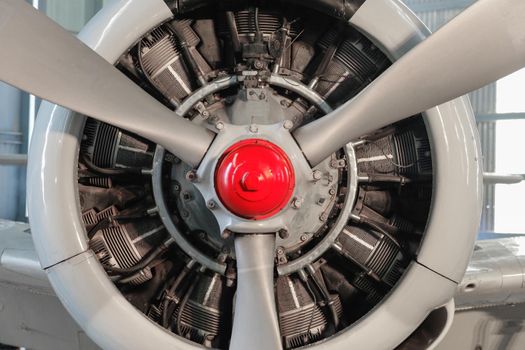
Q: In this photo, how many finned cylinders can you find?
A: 9